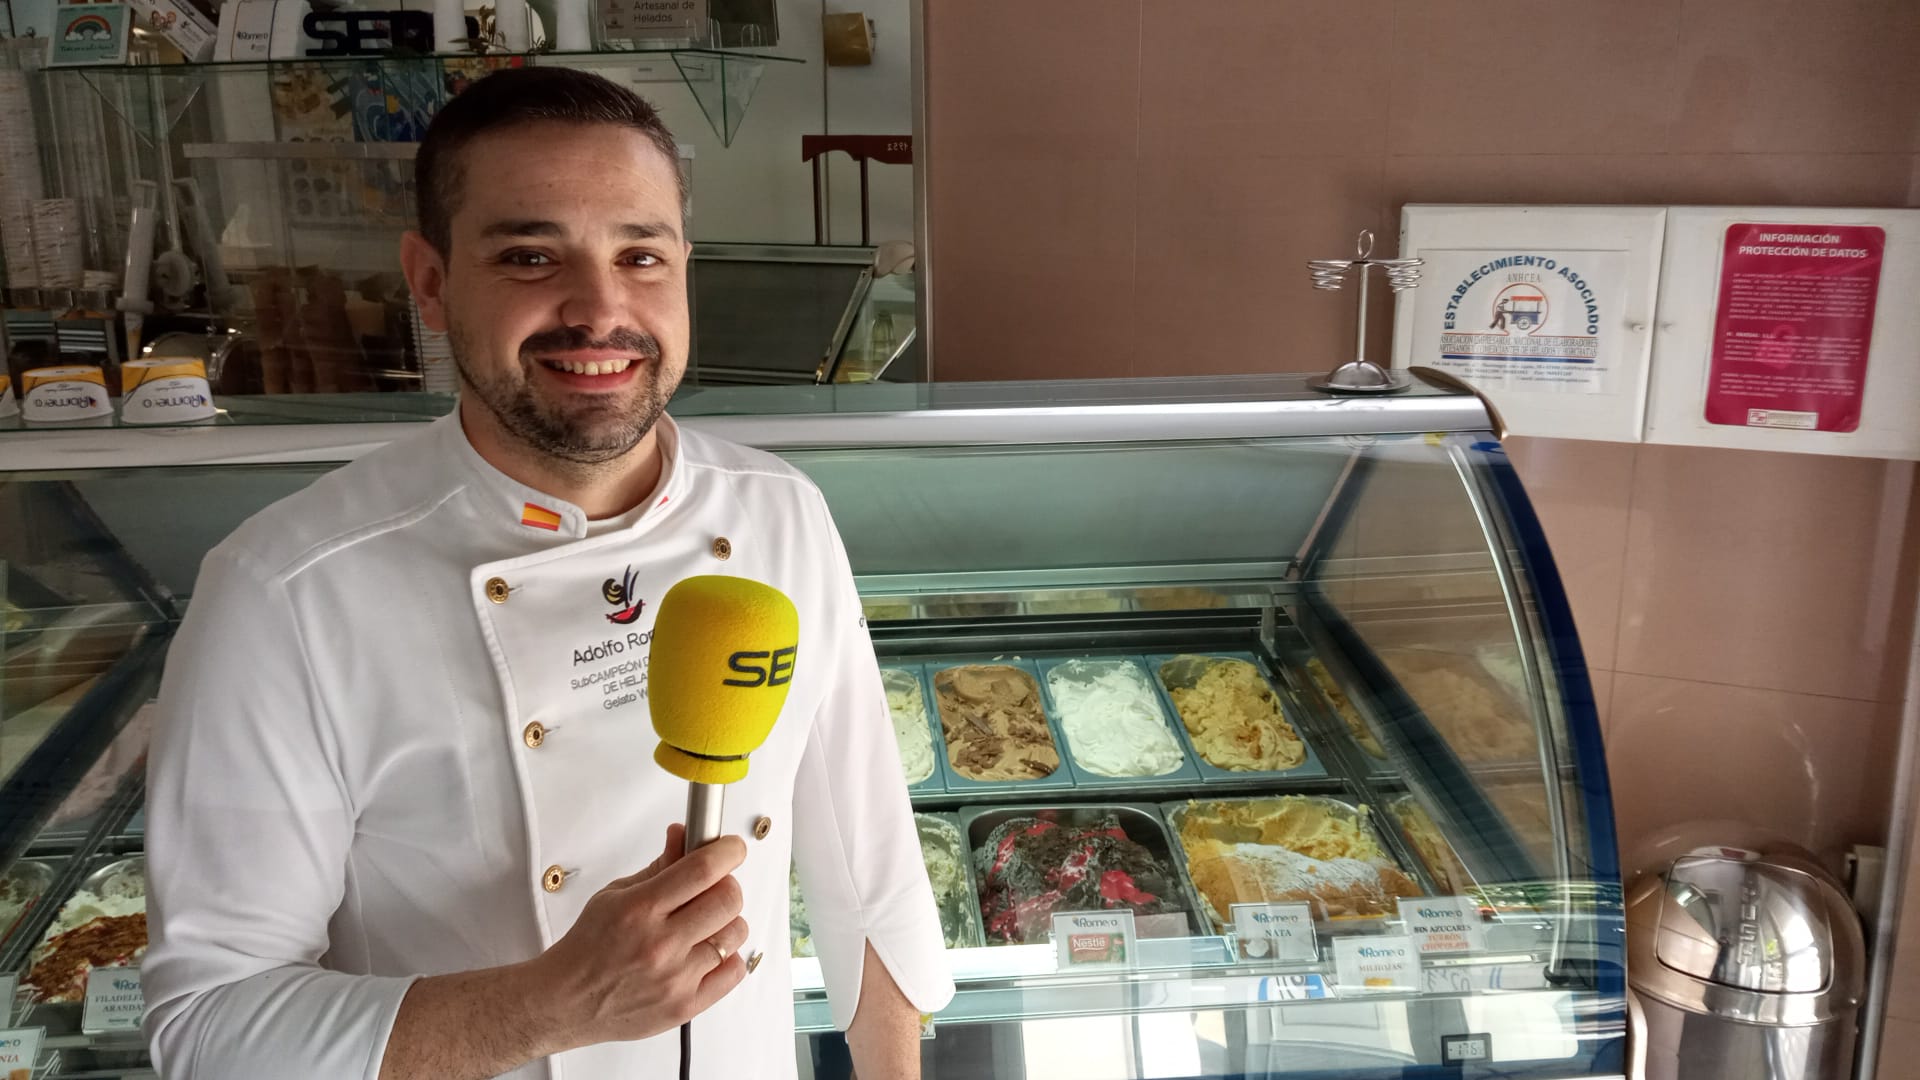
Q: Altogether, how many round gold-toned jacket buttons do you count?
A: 6